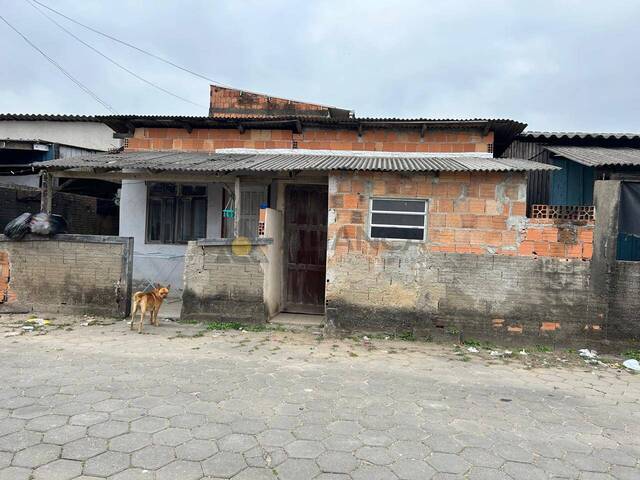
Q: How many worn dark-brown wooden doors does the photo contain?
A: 1